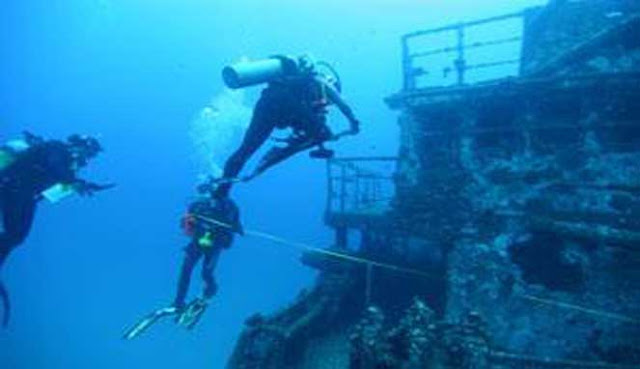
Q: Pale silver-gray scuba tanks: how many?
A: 1